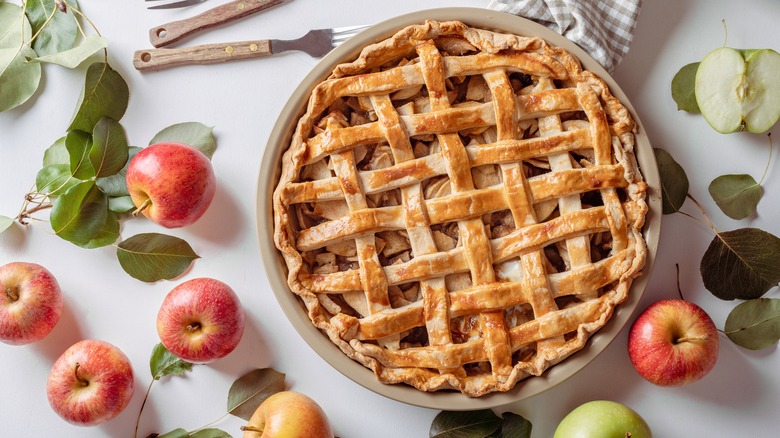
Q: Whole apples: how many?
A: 7